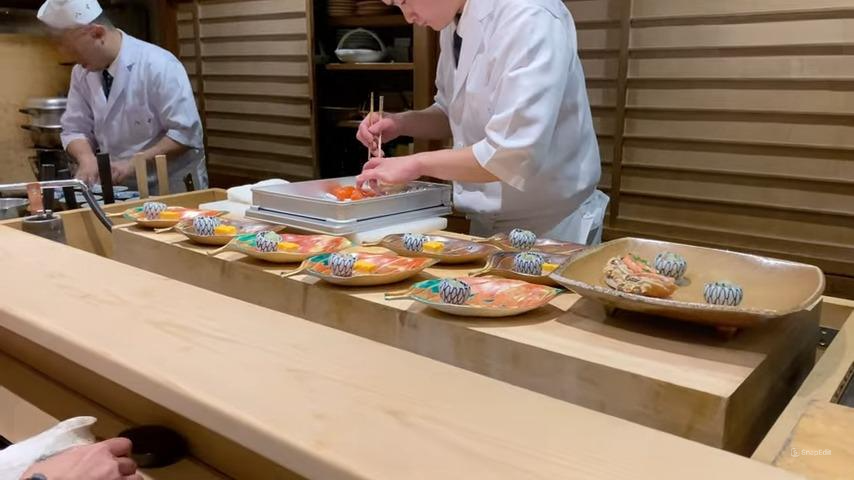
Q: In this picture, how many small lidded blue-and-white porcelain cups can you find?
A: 10